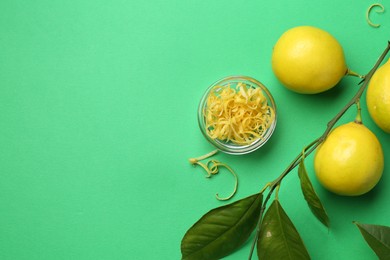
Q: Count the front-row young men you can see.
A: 0